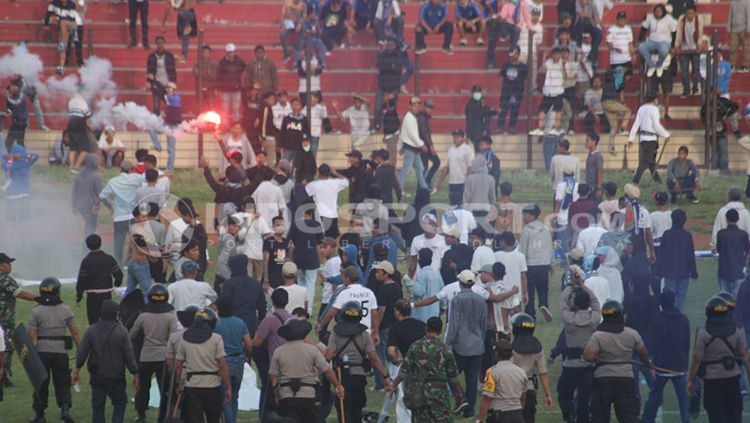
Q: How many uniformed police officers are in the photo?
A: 11